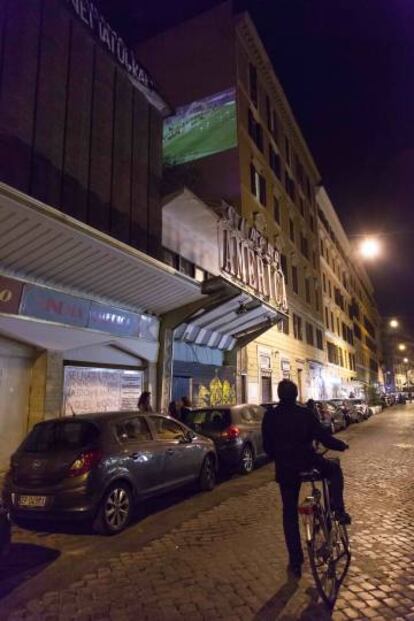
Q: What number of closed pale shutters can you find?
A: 2